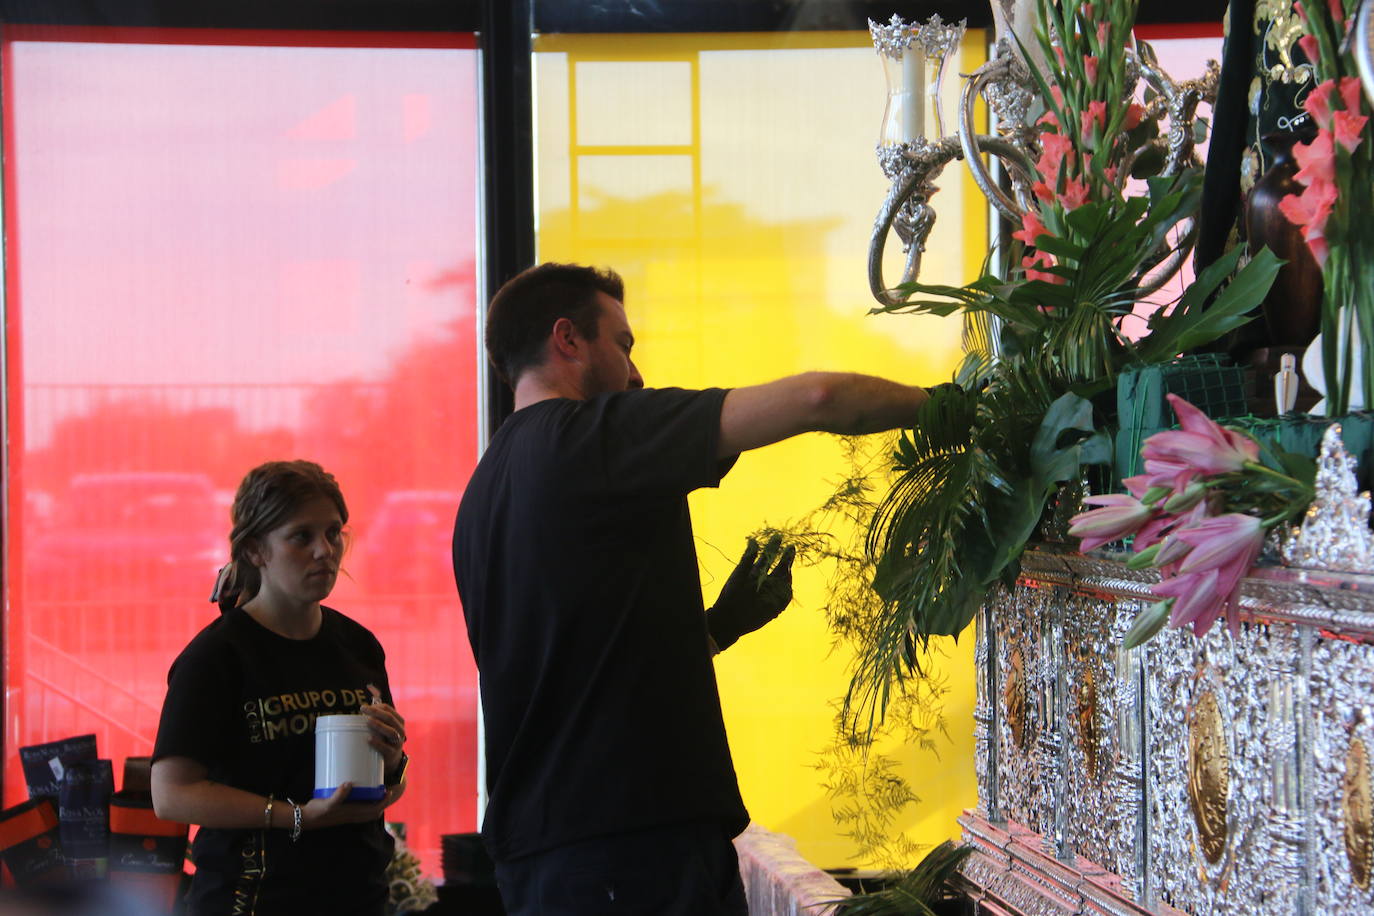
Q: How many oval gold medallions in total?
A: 4